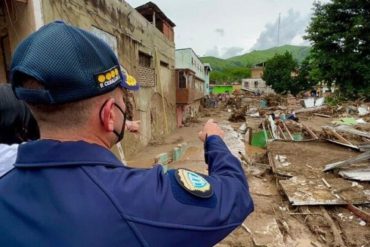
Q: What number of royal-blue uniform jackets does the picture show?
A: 1